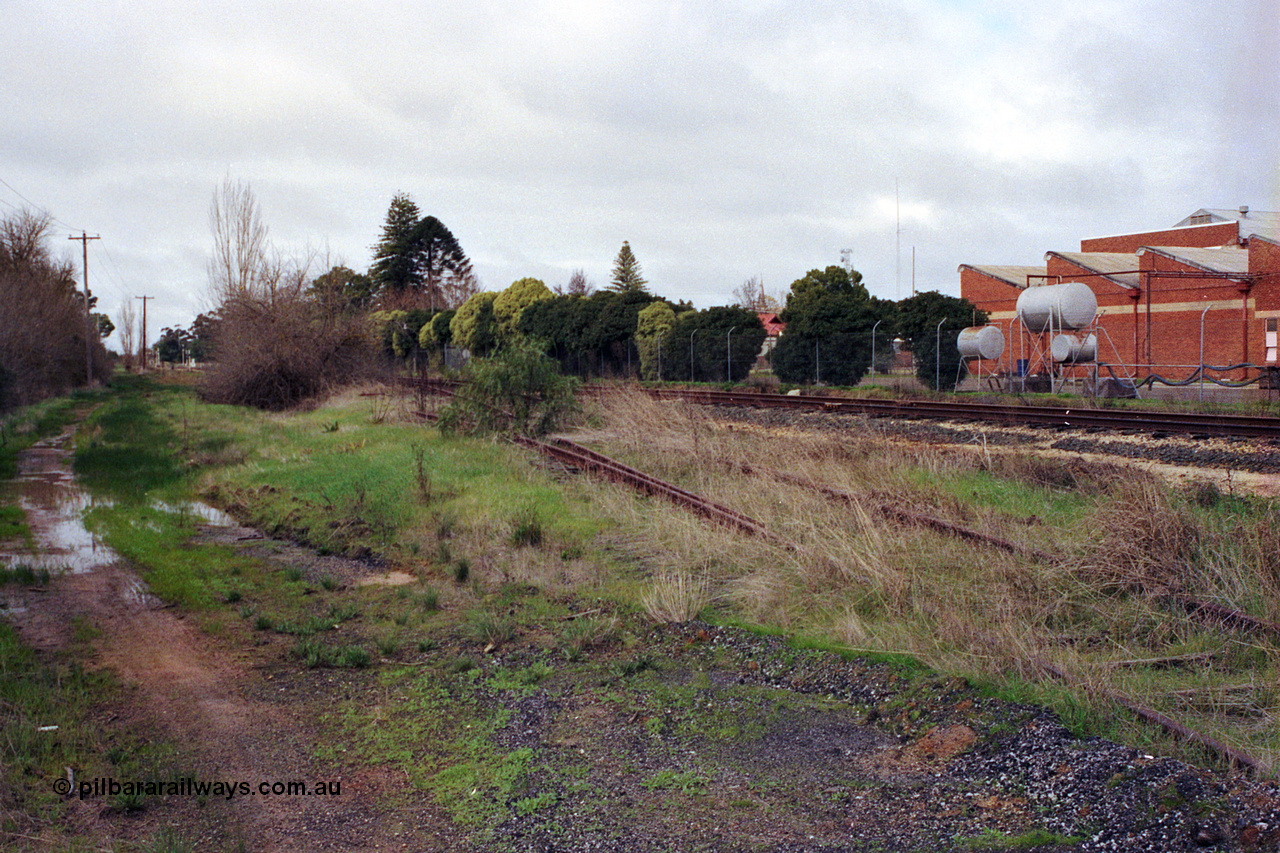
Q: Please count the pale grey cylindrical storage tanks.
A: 3